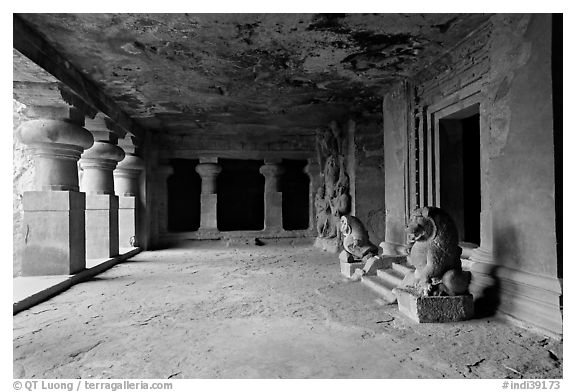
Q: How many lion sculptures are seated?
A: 2